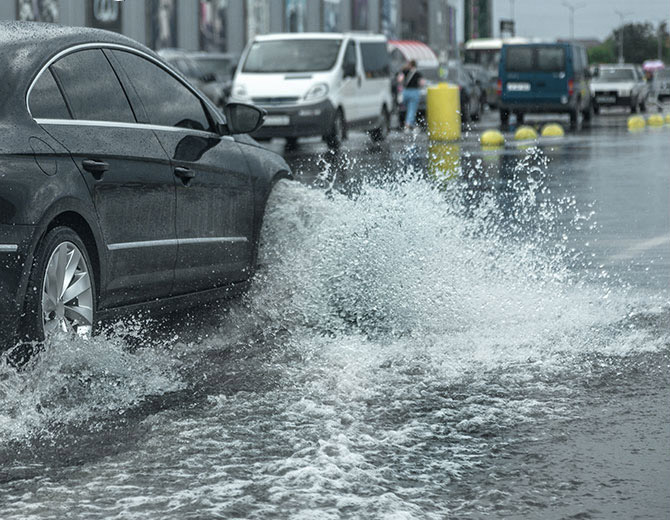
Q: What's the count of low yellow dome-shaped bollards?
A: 6